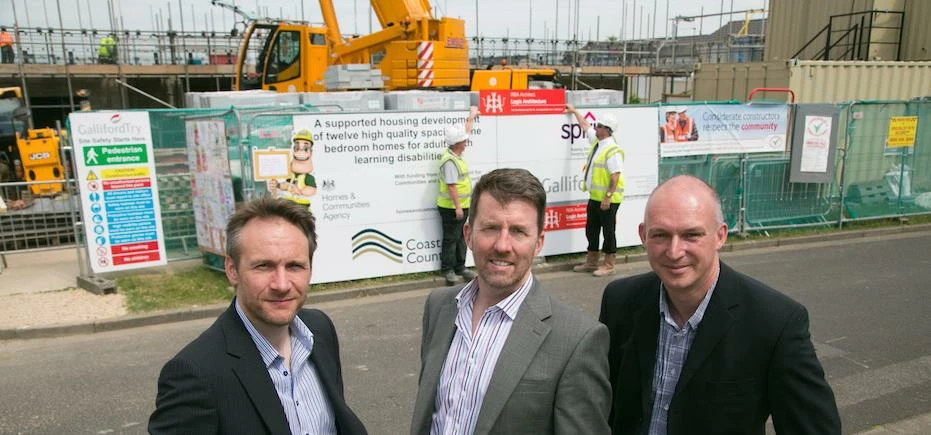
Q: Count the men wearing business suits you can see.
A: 3